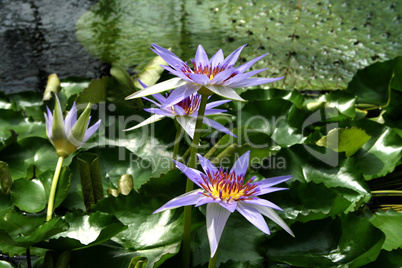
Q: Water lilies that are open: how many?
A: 3